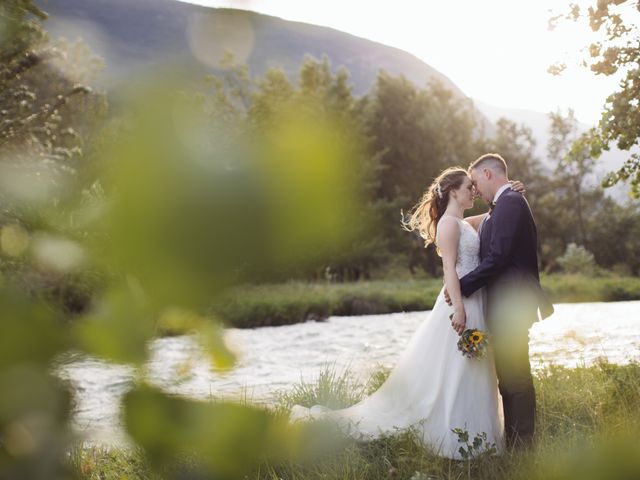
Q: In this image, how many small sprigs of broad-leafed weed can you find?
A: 1